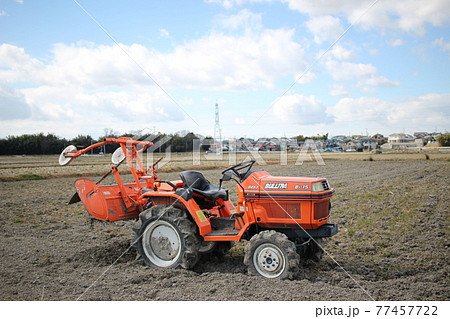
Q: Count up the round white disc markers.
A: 2